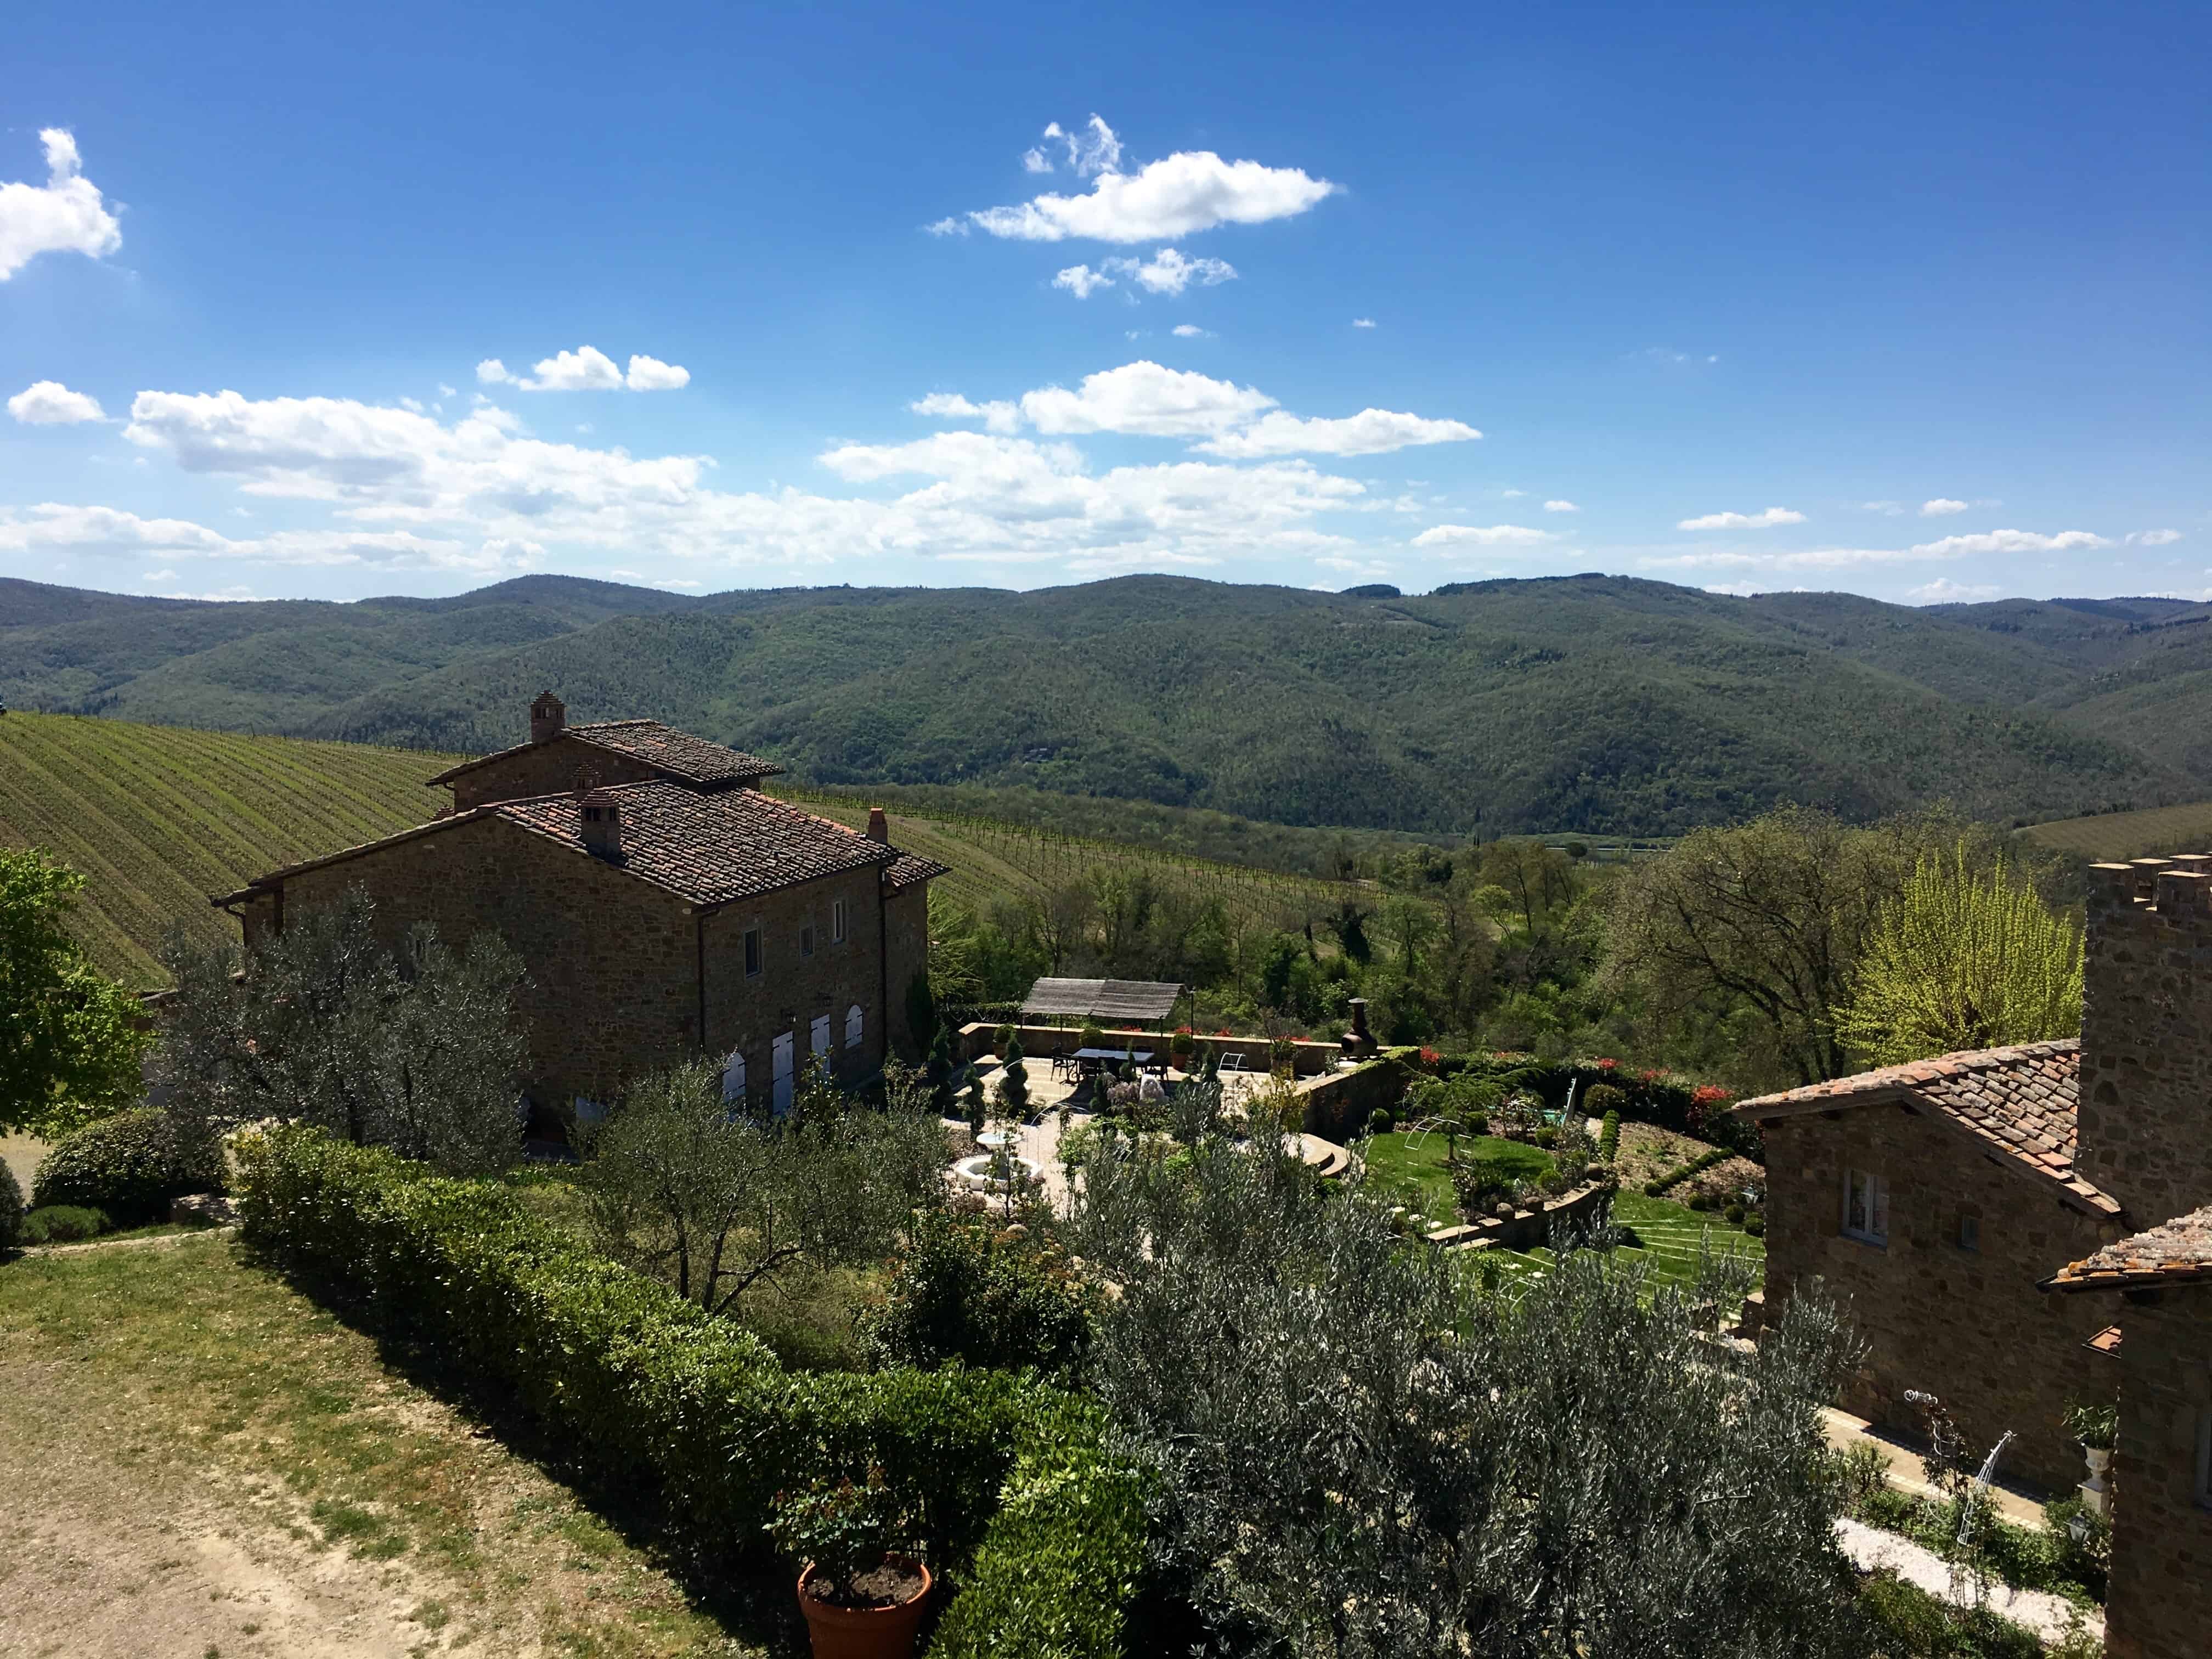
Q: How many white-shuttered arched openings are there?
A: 2